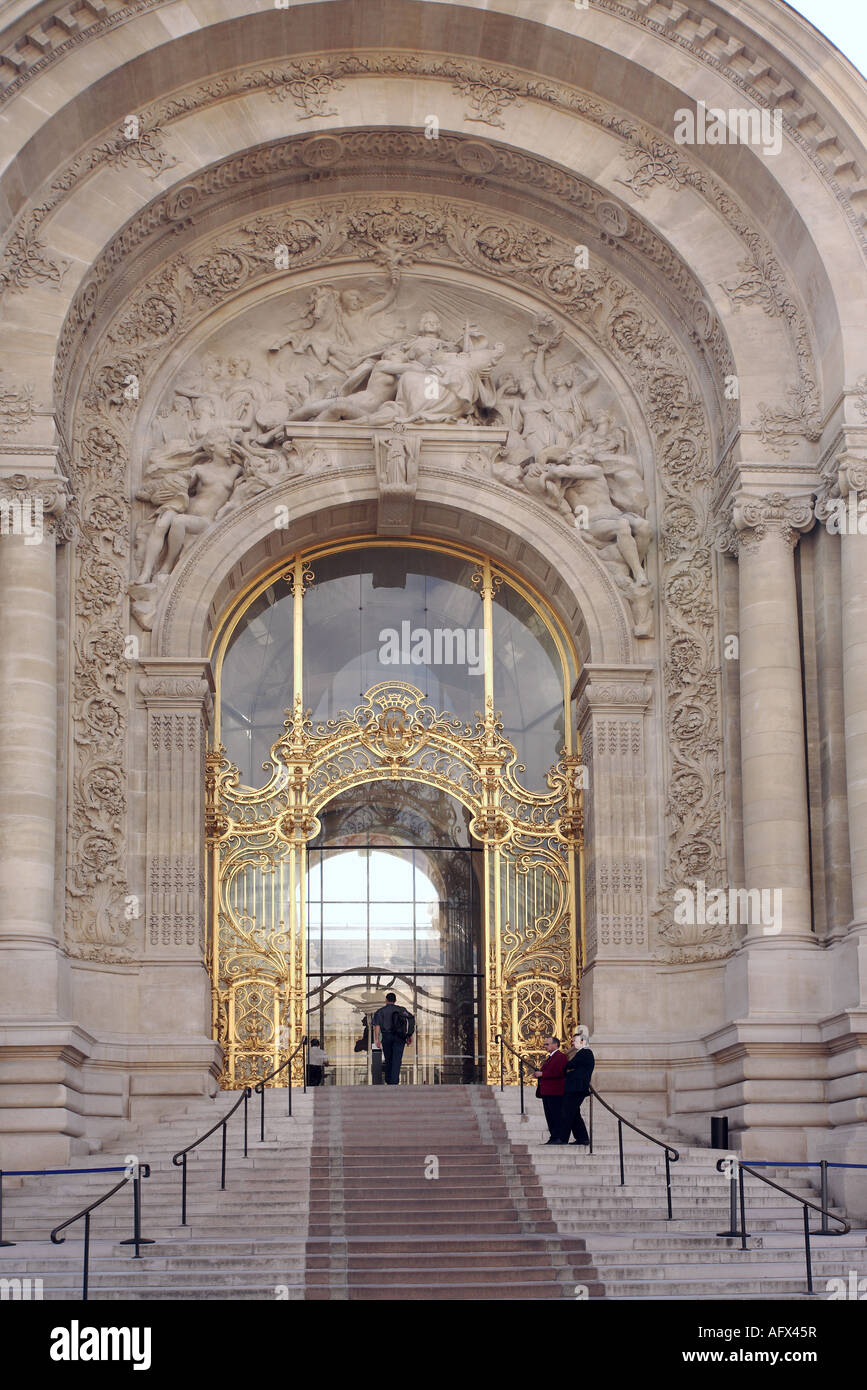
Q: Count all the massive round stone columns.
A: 3